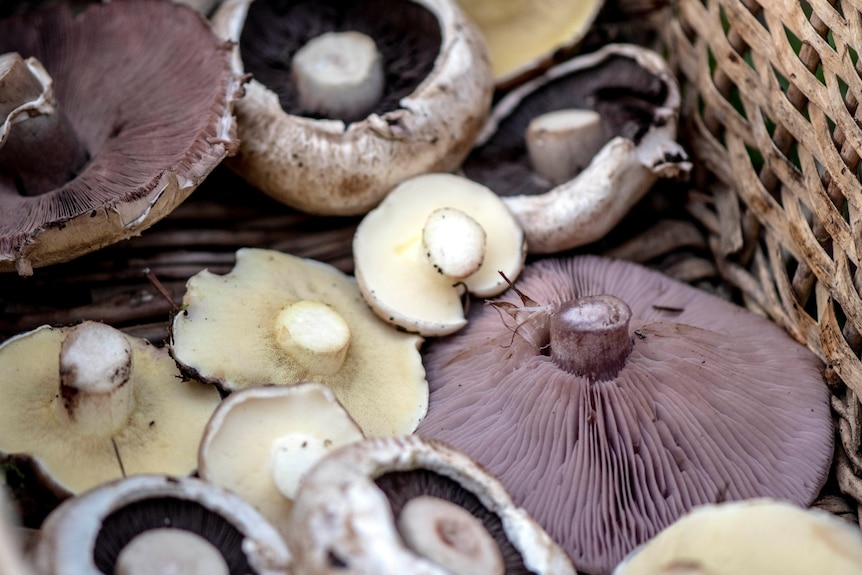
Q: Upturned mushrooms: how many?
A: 12